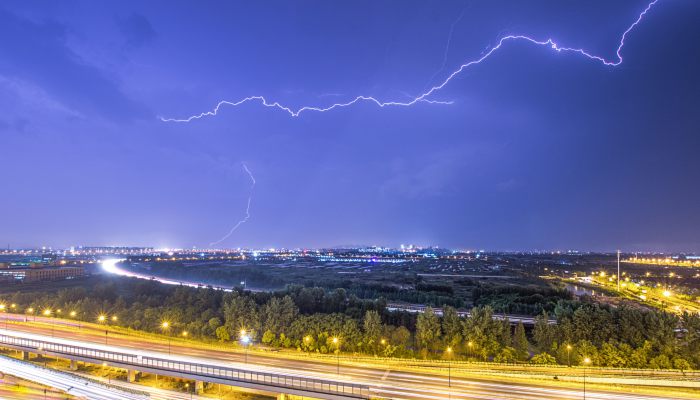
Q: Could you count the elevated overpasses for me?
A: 1